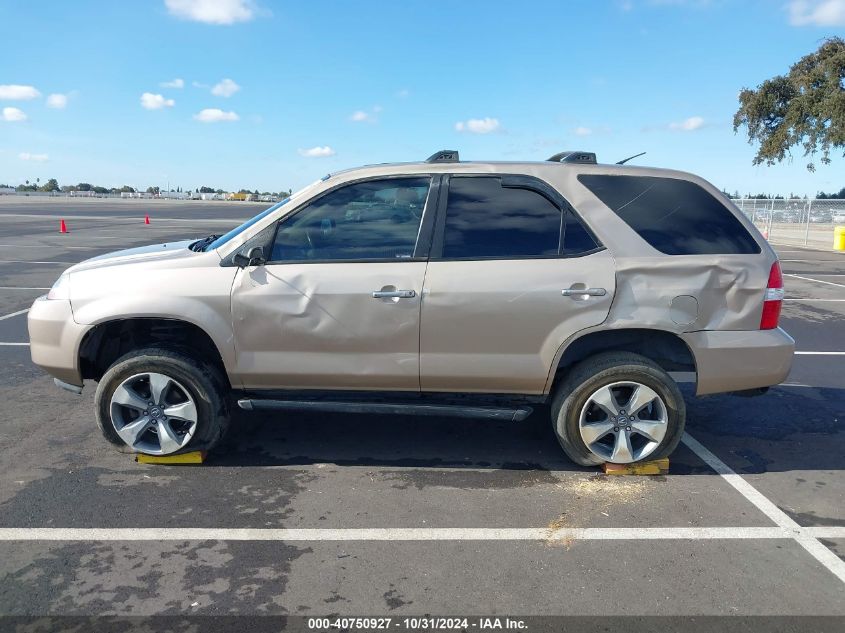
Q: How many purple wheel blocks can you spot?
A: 0